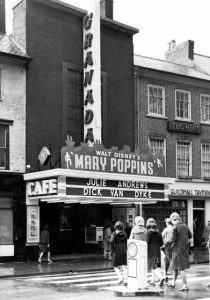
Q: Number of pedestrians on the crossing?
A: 5